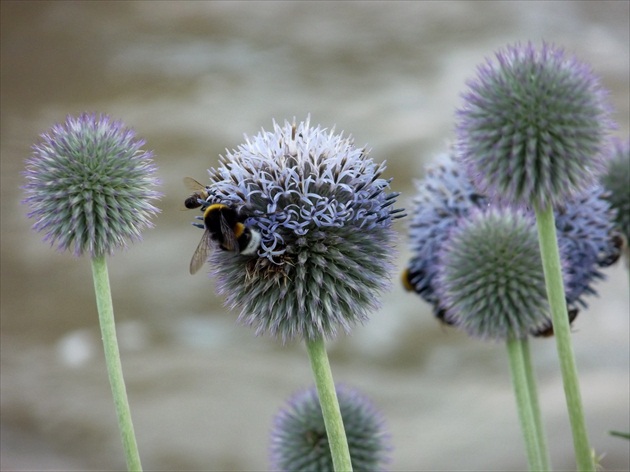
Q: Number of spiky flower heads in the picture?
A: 7